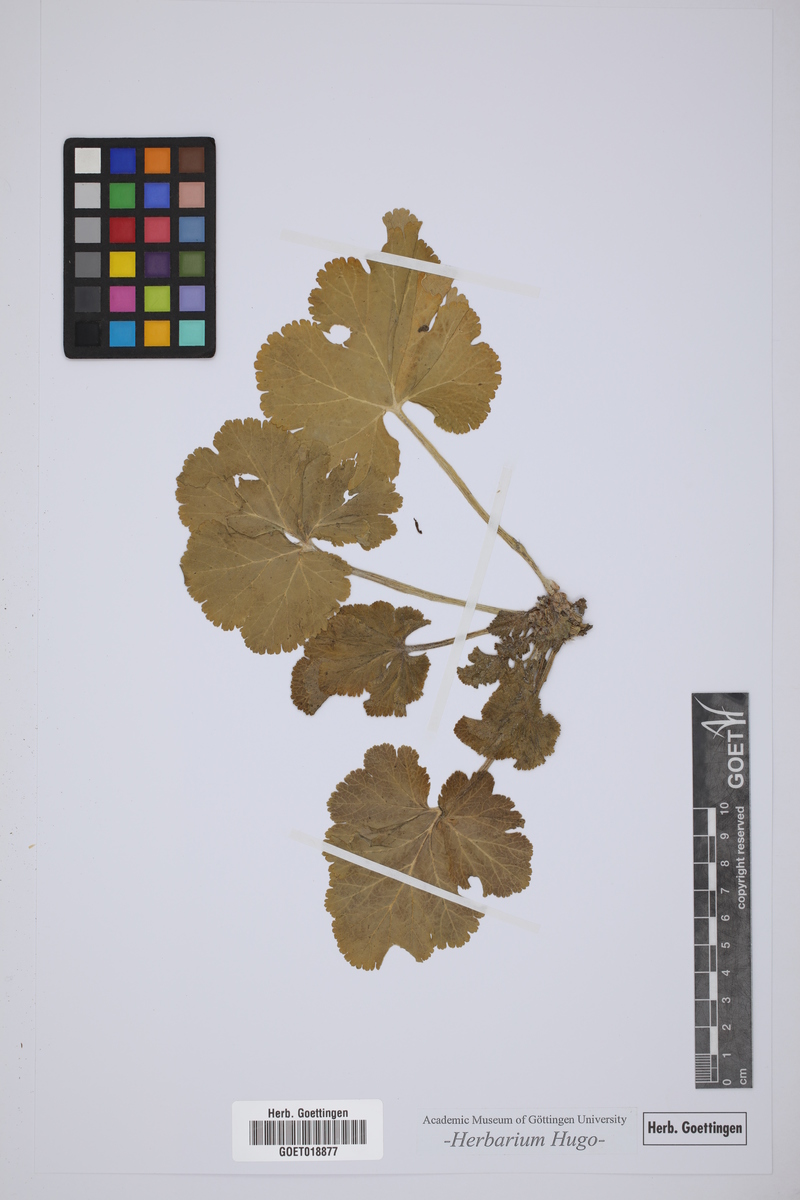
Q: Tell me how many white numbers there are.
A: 11